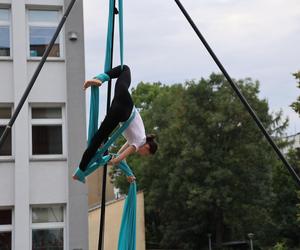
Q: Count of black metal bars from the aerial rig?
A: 3